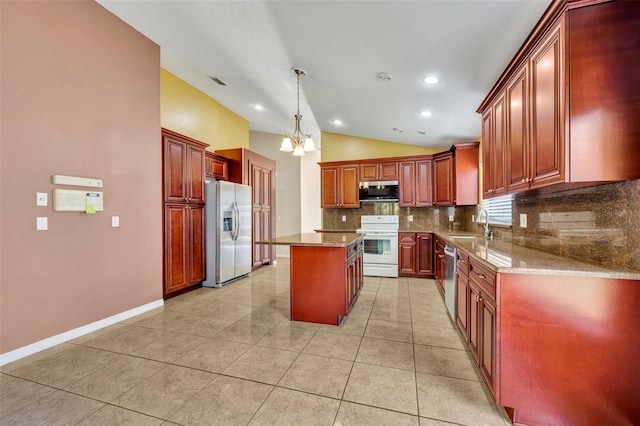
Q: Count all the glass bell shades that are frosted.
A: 3